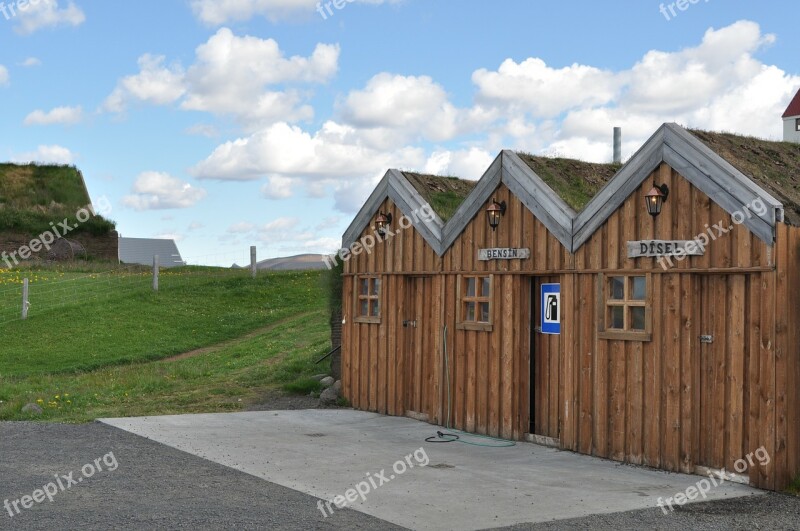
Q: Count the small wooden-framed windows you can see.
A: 3